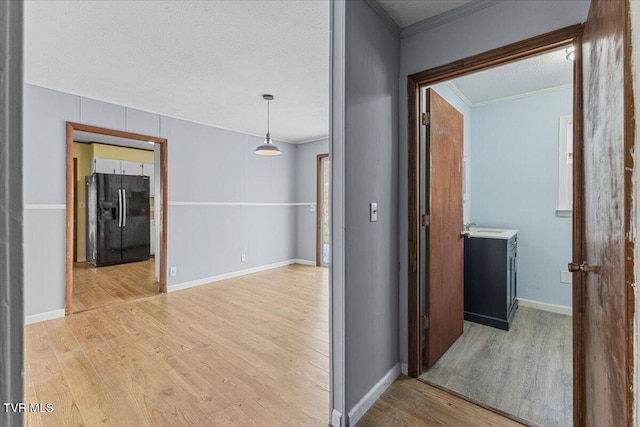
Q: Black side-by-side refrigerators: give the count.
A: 1